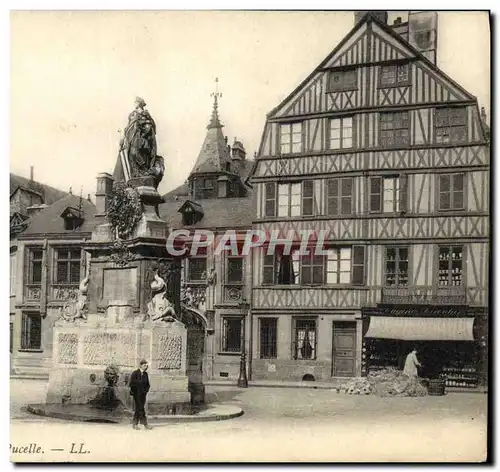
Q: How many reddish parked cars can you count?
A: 0